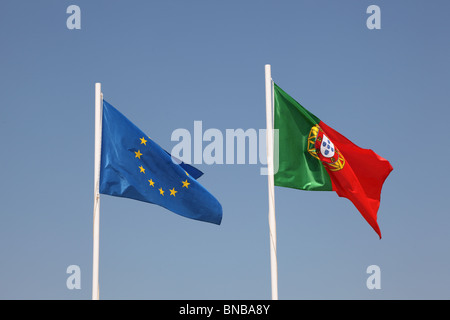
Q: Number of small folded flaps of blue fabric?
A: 1